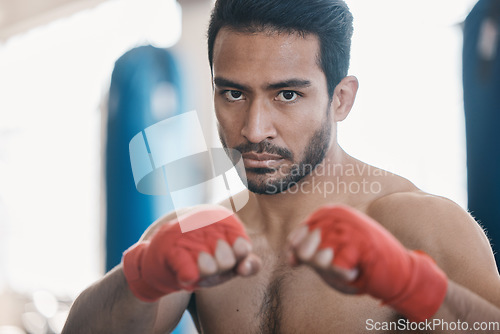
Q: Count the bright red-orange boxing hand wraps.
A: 2